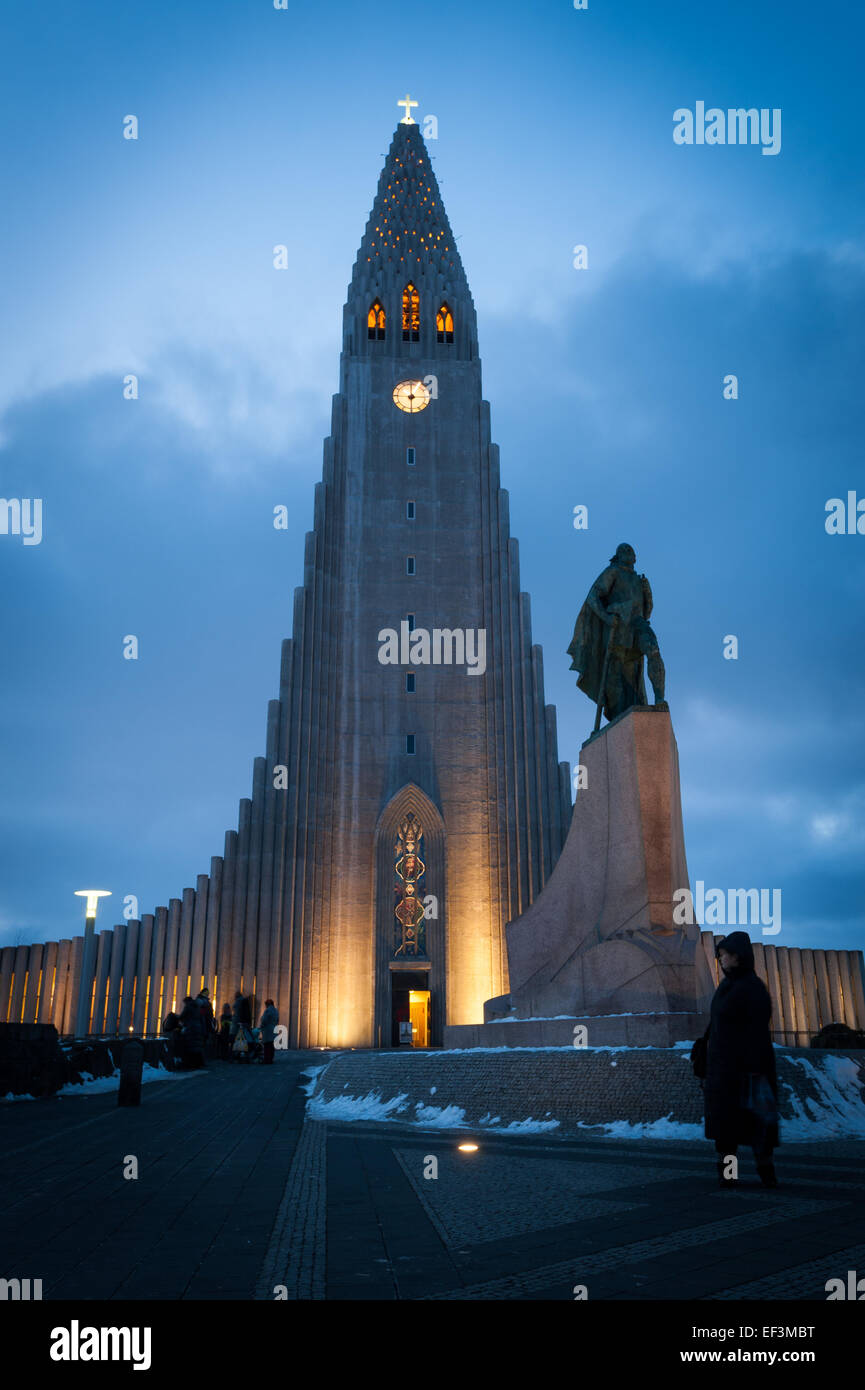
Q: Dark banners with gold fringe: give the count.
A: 0